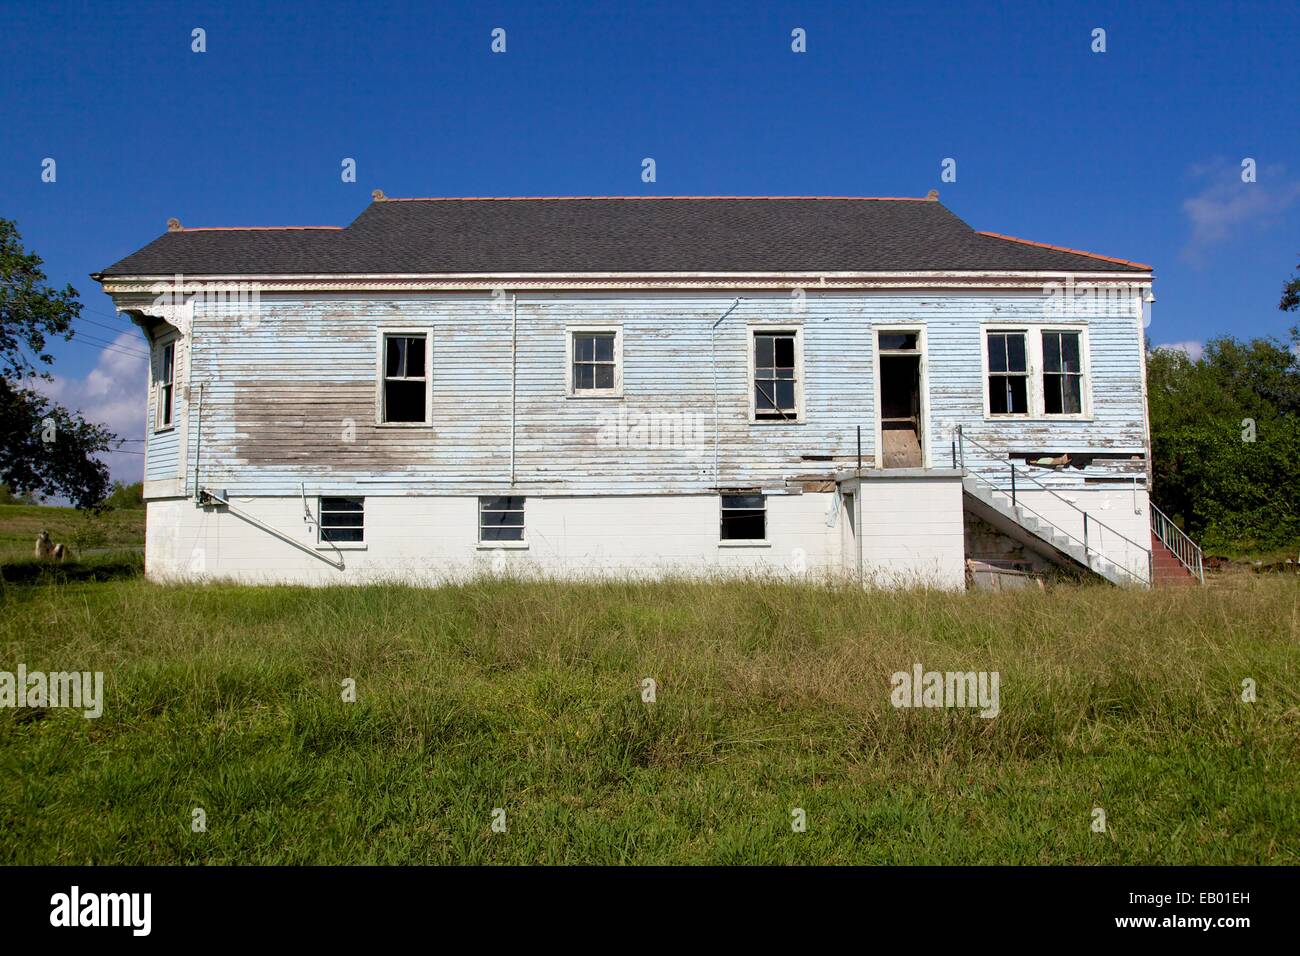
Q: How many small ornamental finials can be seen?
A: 3